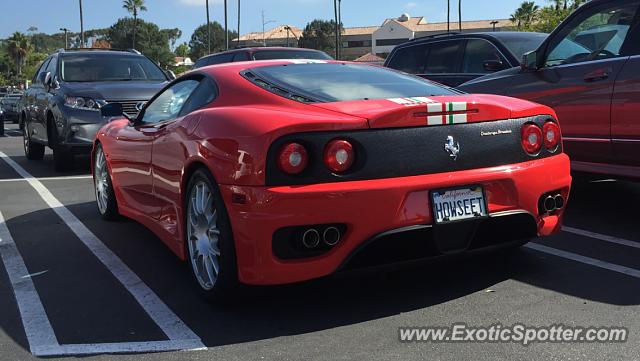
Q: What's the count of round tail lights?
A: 4